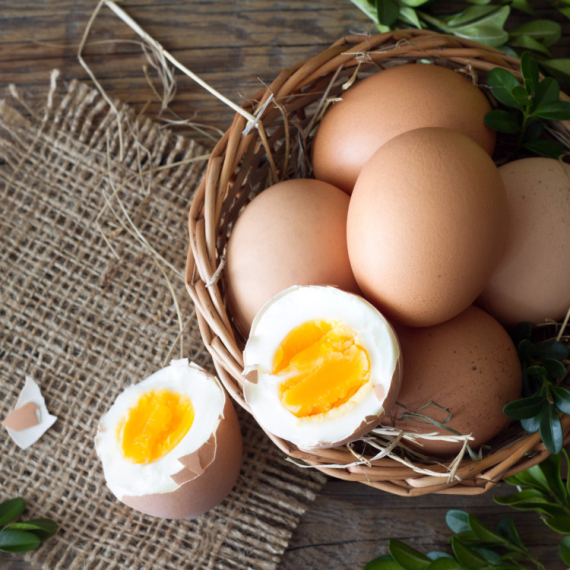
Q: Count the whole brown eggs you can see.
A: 5